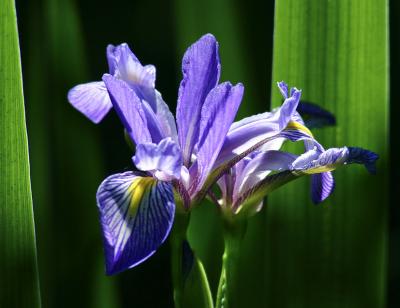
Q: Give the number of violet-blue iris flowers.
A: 2